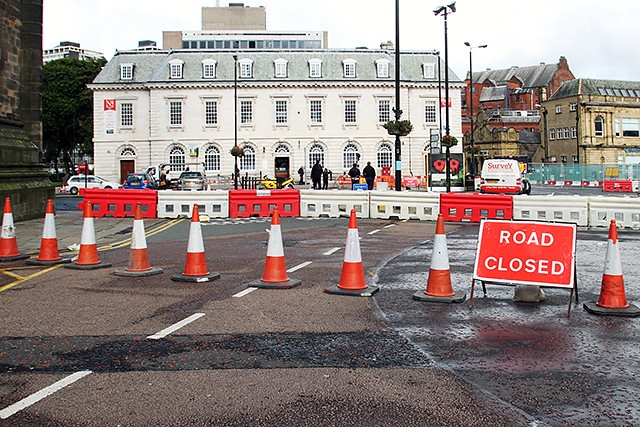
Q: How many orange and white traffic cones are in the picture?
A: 9